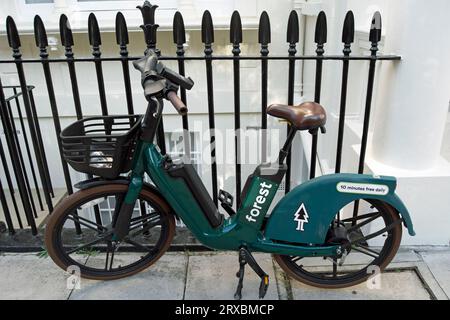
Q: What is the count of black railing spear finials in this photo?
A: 13